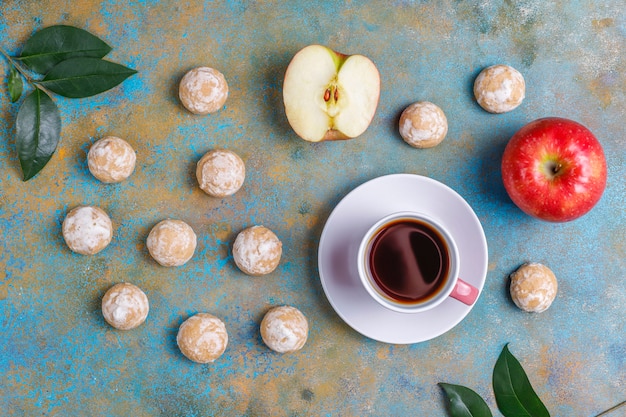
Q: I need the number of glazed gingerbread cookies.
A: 12